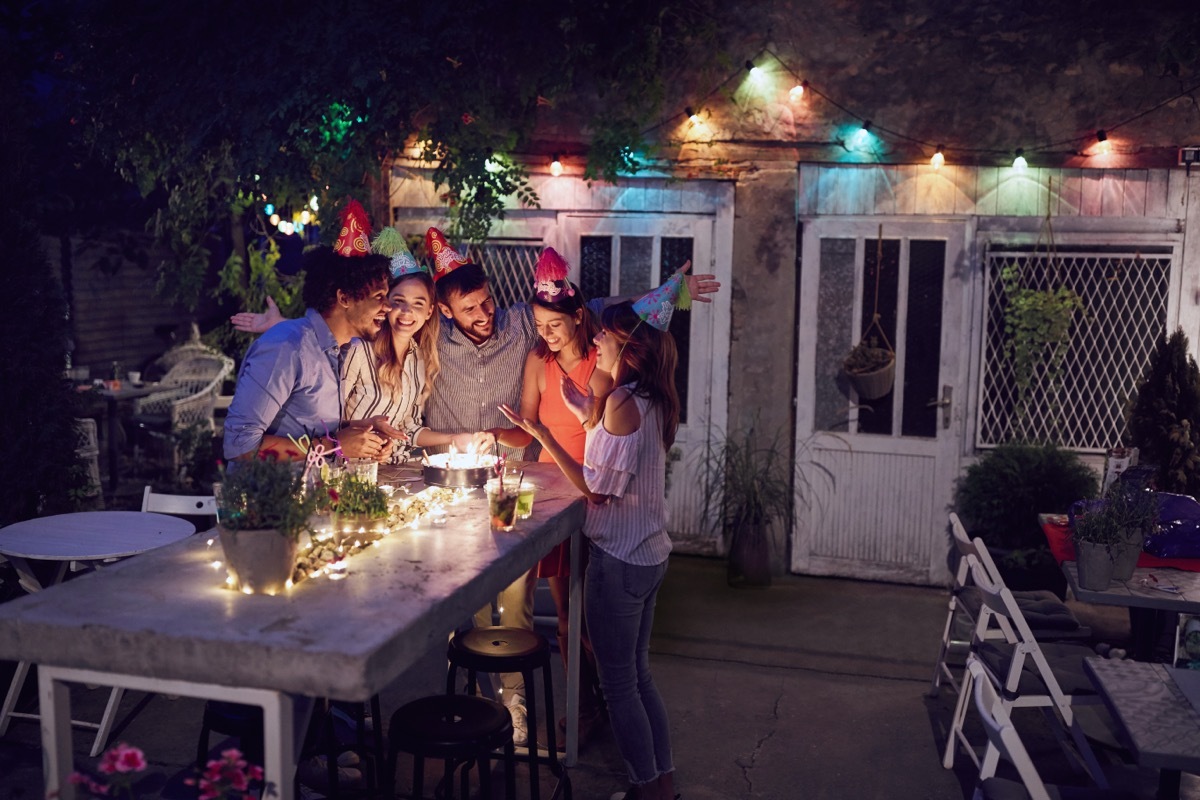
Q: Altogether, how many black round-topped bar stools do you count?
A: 2